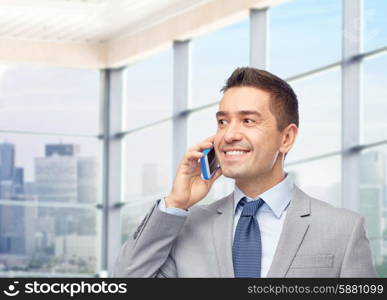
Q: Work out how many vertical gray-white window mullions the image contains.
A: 4